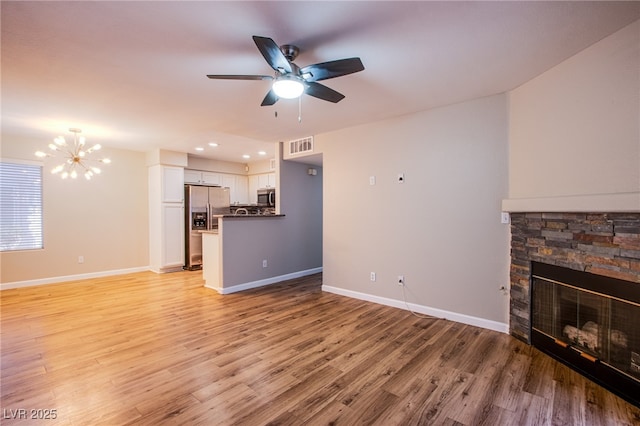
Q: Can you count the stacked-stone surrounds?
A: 1